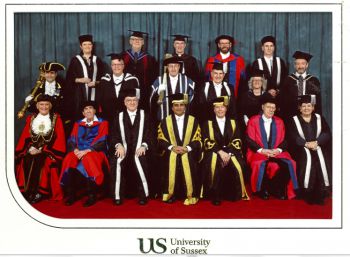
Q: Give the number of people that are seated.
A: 7